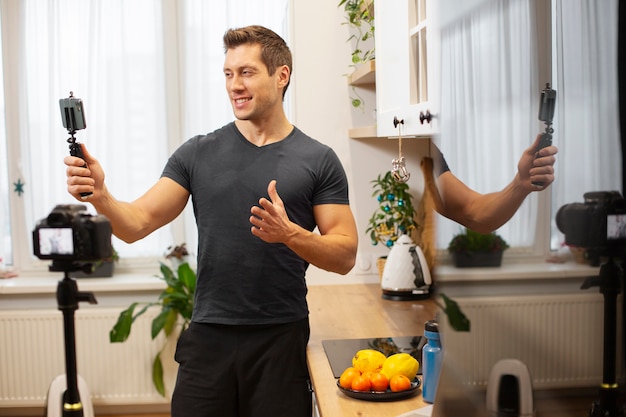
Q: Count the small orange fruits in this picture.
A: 5